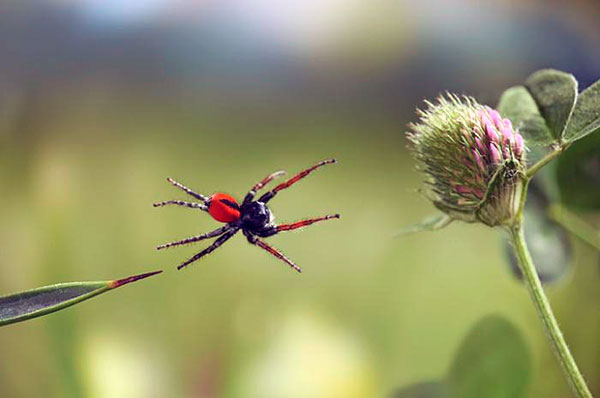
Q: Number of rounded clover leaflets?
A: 3